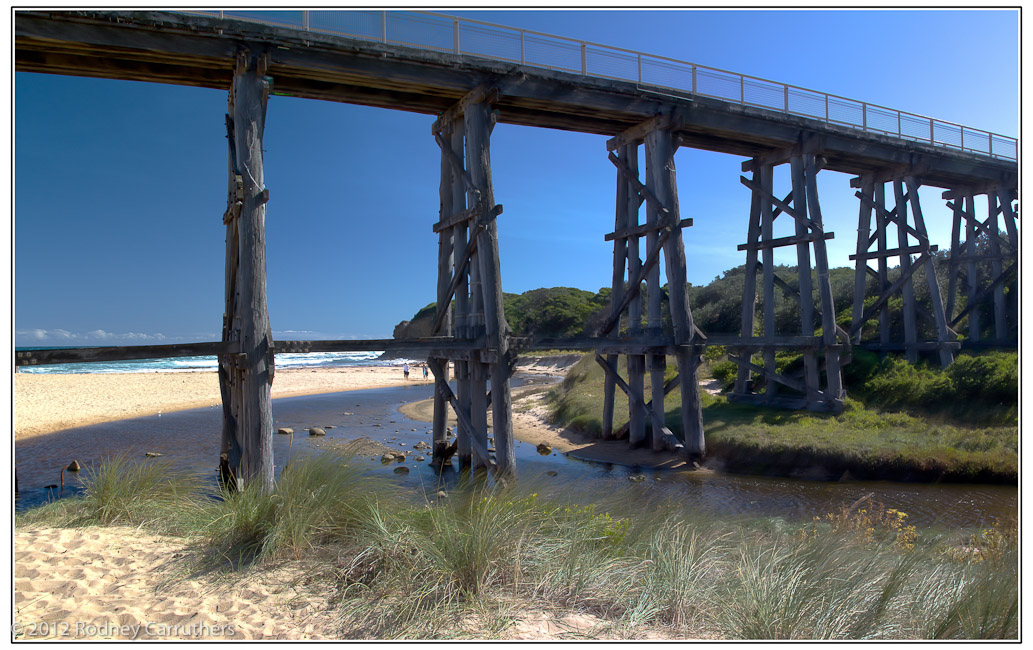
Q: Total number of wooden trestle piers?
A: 6